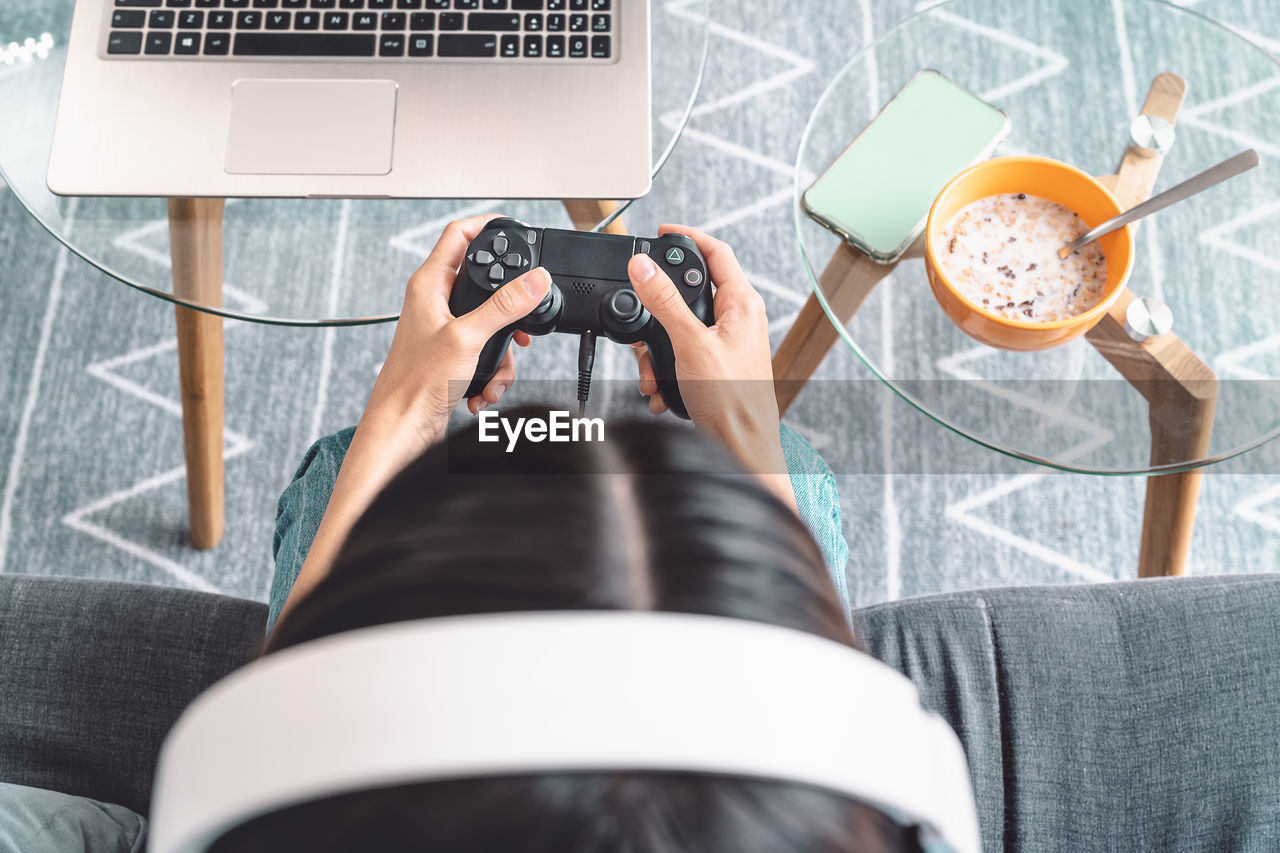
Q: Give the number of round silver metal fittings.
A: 2